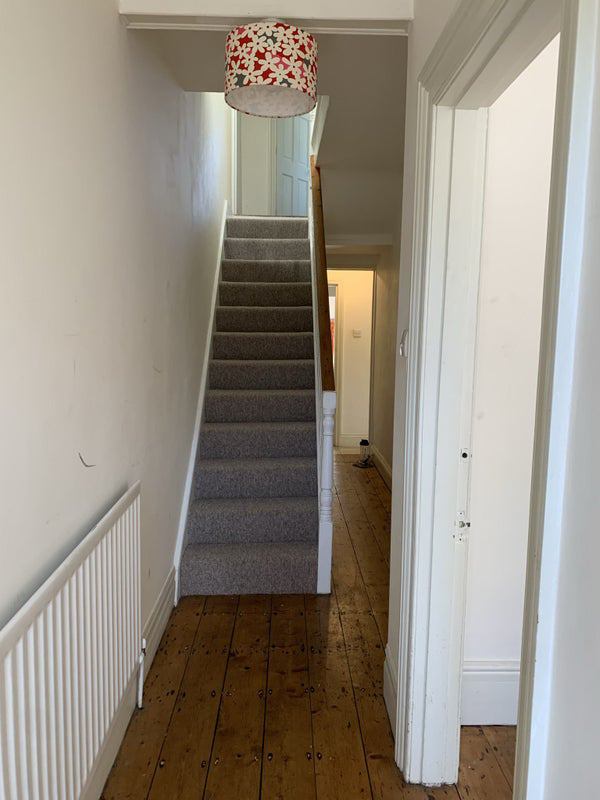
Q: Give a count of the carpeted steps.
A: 12